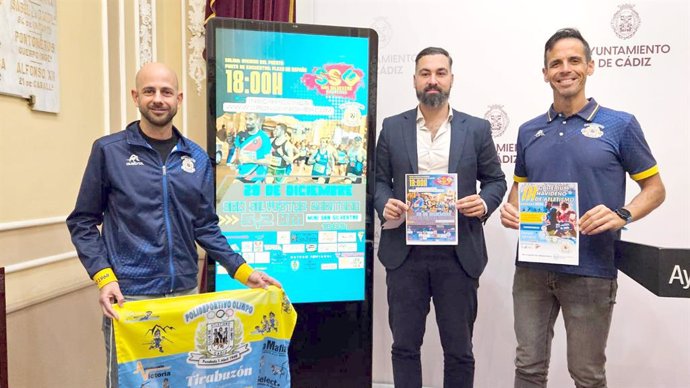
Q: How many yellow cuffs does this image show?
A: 4